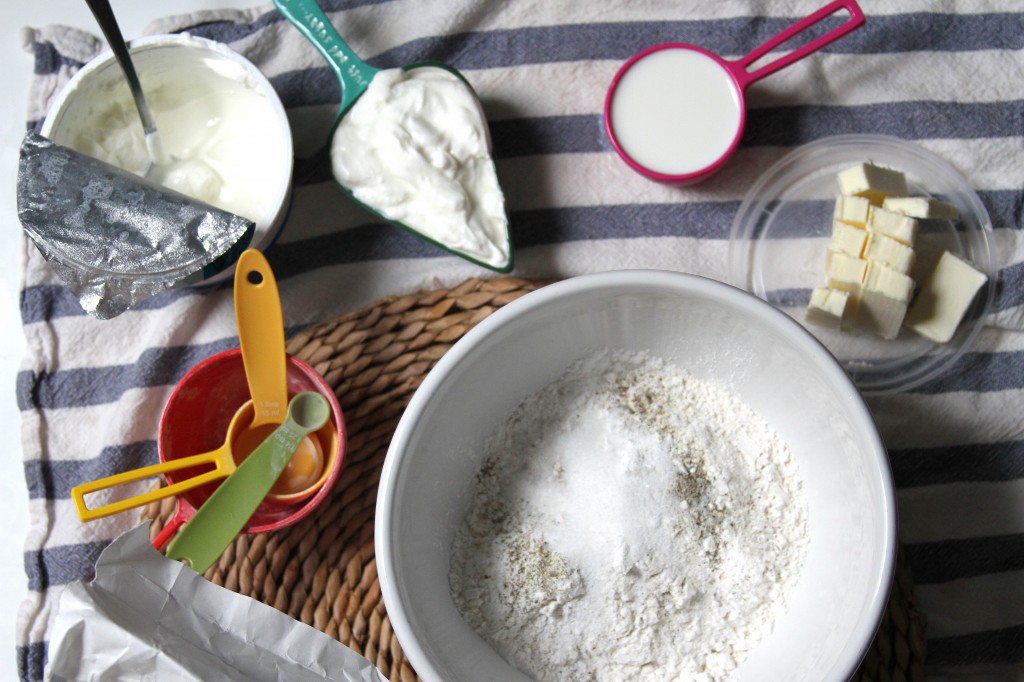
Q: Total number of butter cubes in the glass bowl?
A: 10